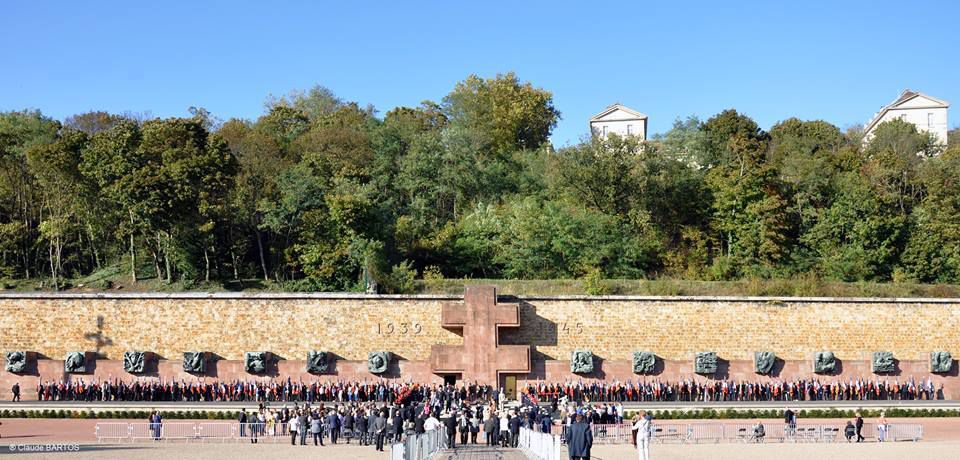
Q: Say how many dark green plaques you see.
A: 14